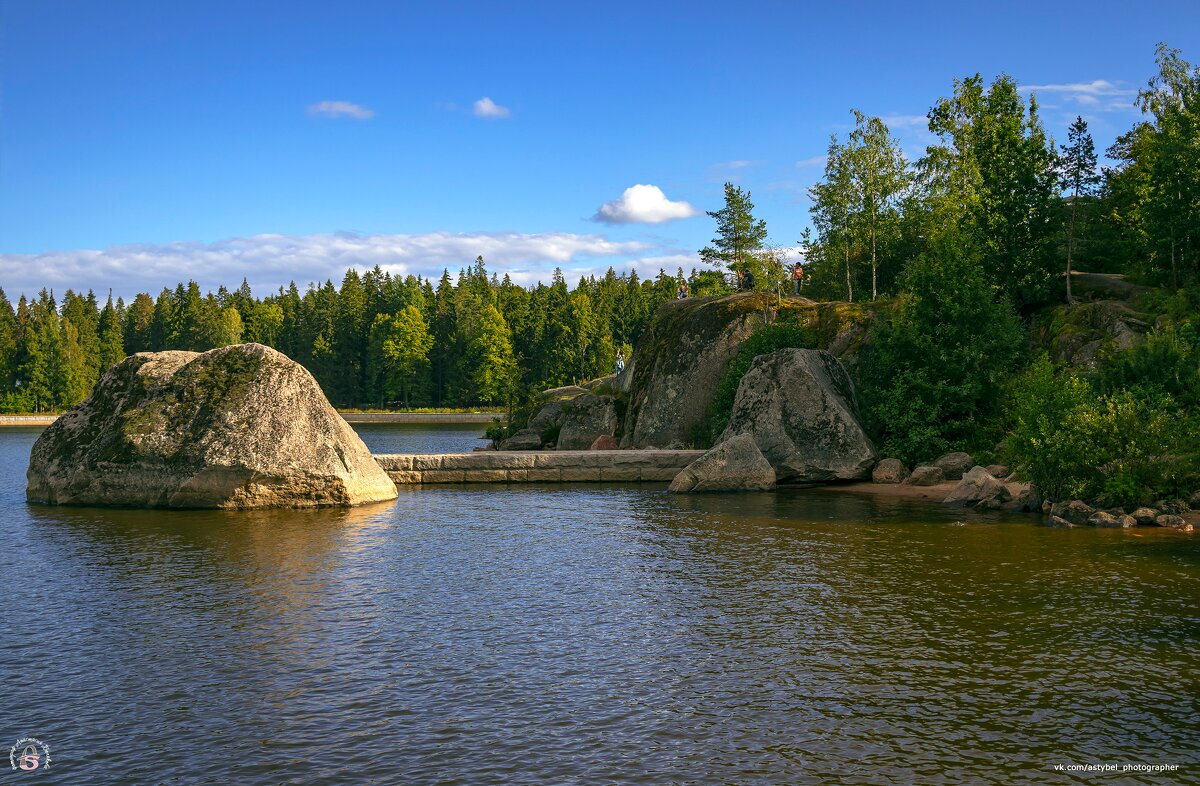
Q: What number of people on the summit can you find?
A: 3